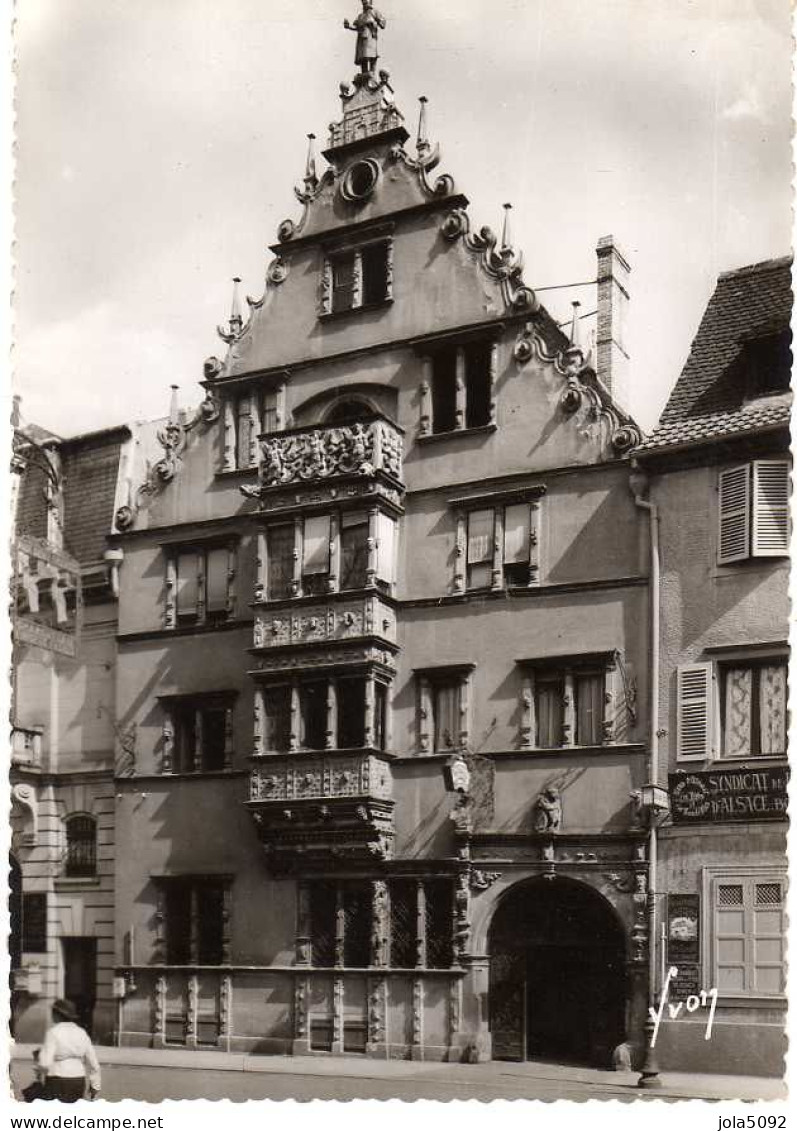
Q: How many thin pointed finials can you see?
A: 6